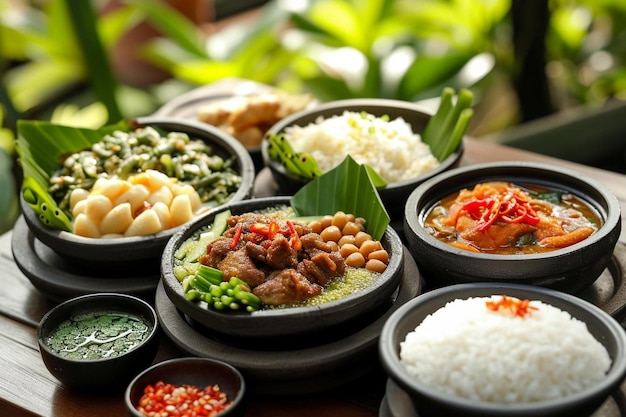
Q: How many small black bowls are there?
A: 2